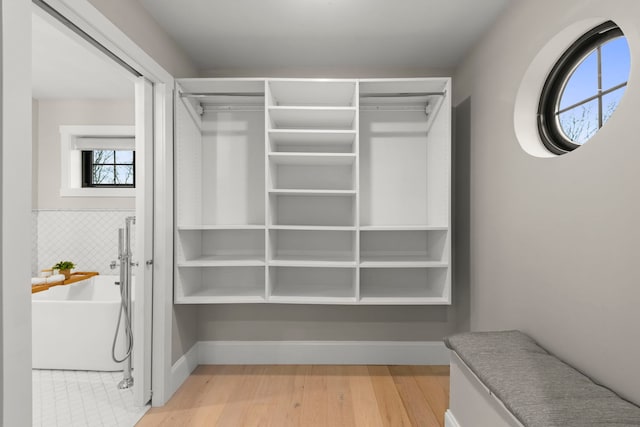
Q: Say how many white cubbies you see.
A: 11